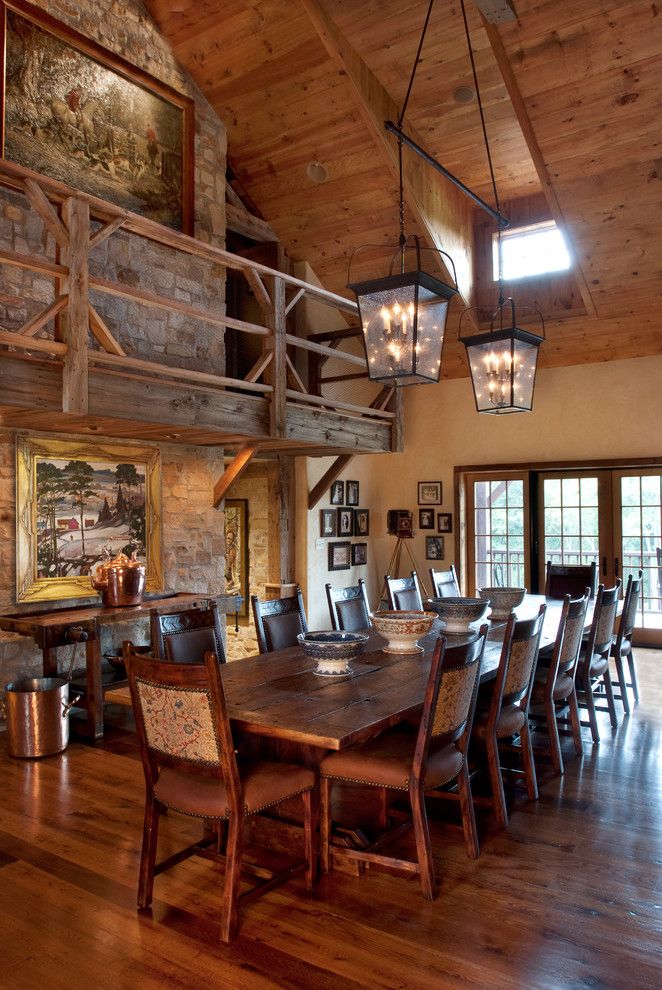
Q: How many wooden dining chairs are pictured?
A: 12